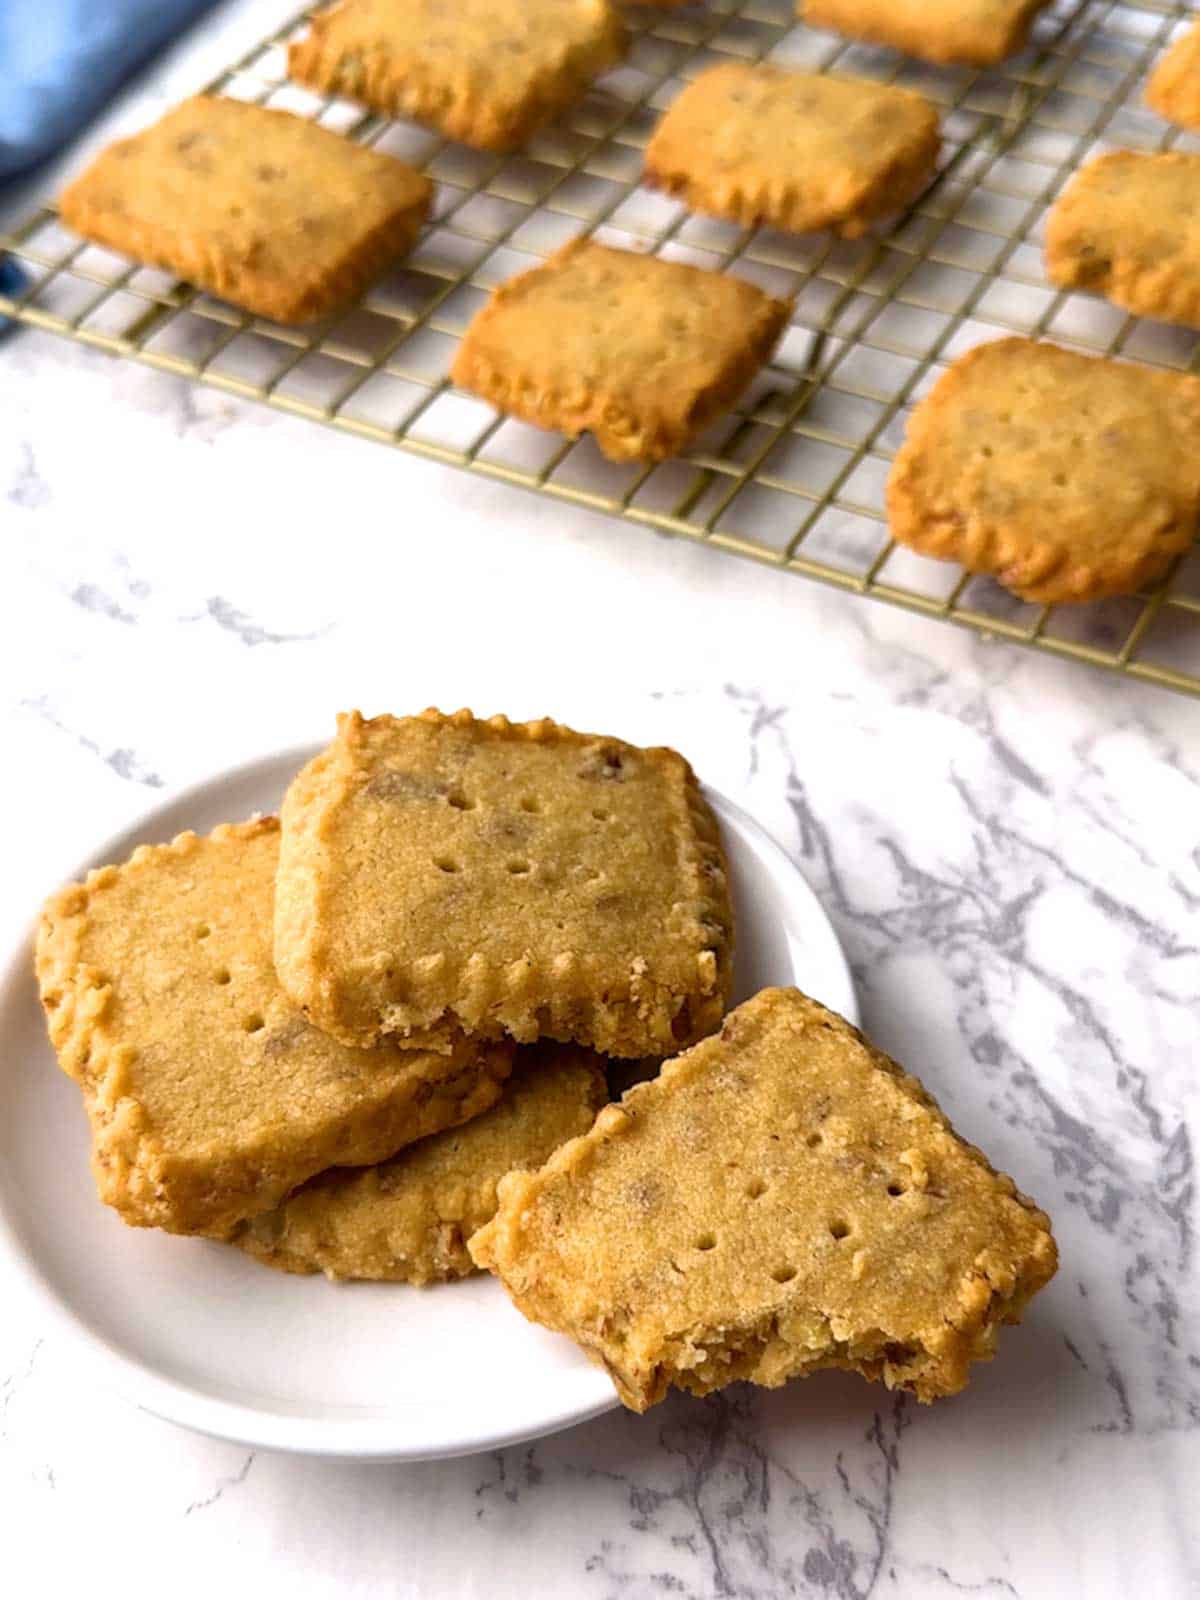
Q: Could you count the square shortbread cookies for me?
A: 12